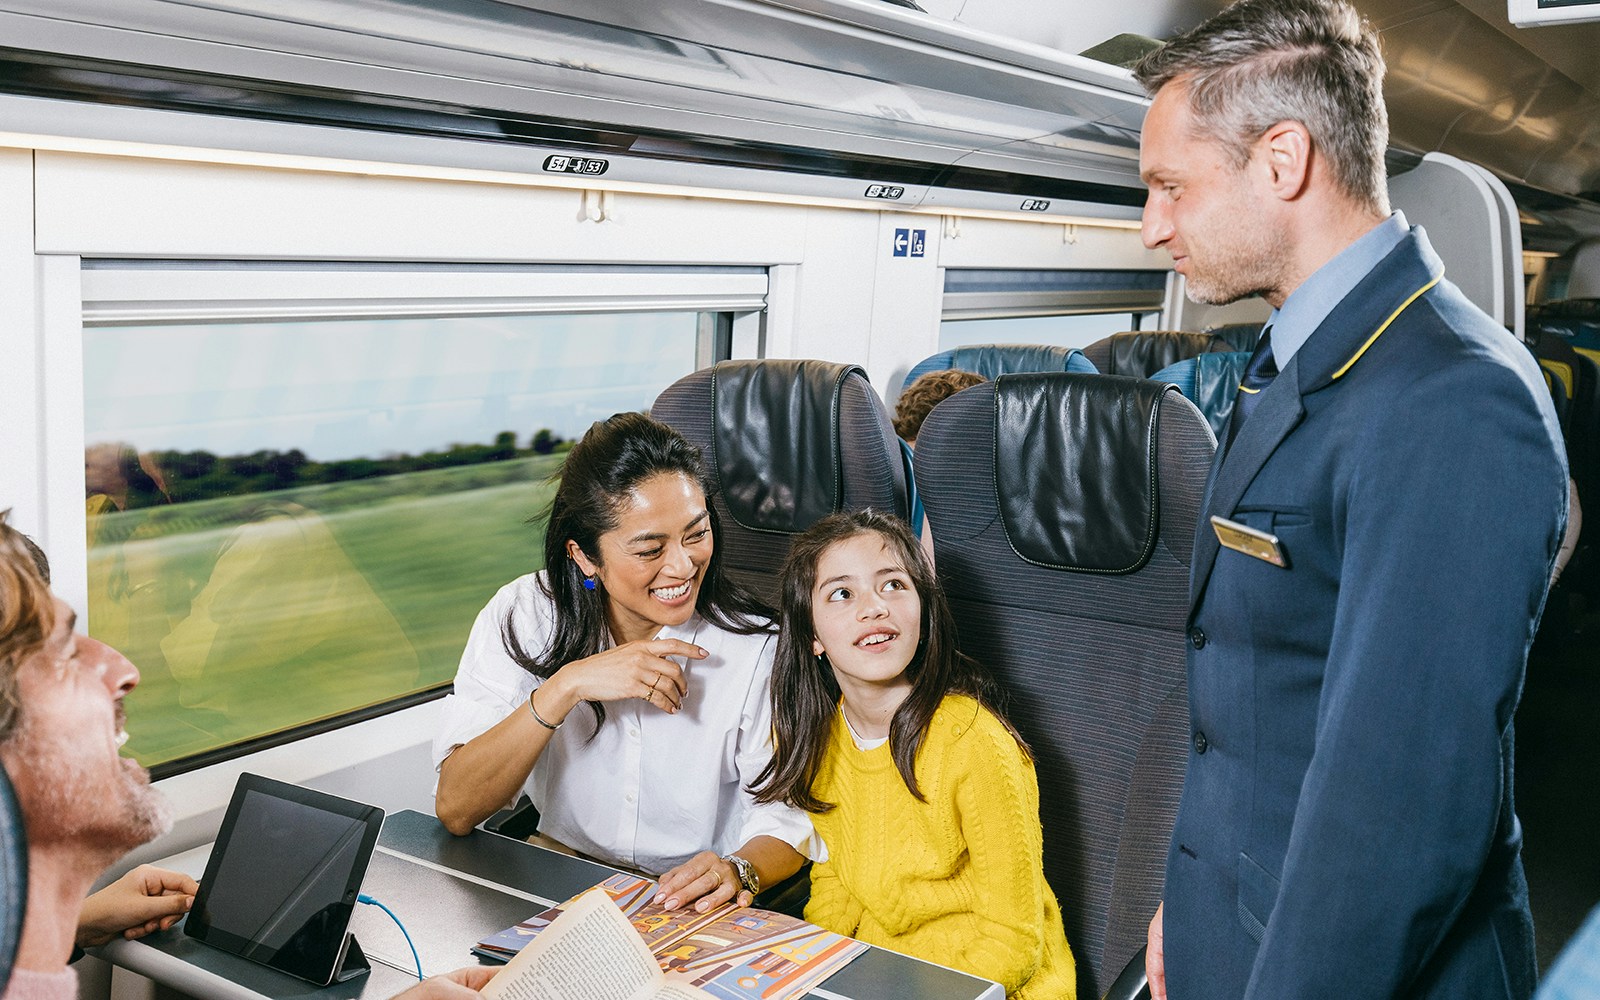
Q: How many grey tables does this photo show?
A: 1